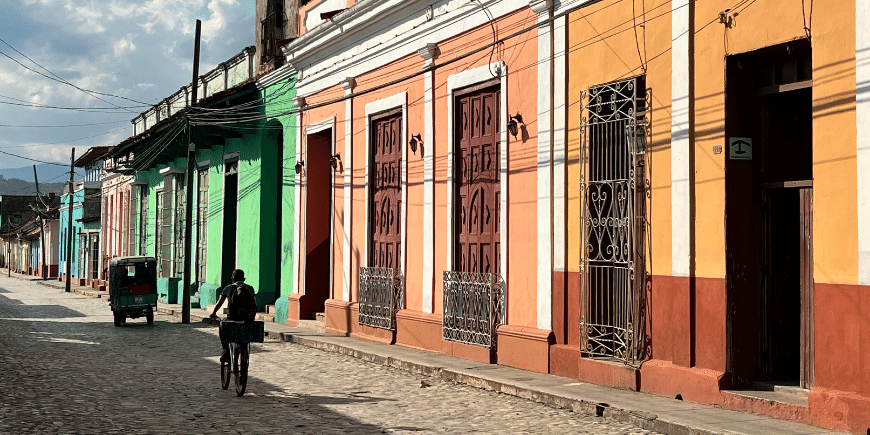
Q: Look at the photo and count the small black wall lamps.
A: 4